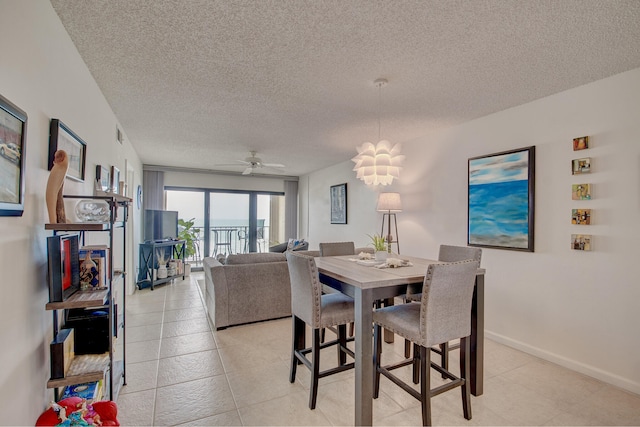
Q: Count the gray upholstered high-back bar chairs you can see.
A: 4